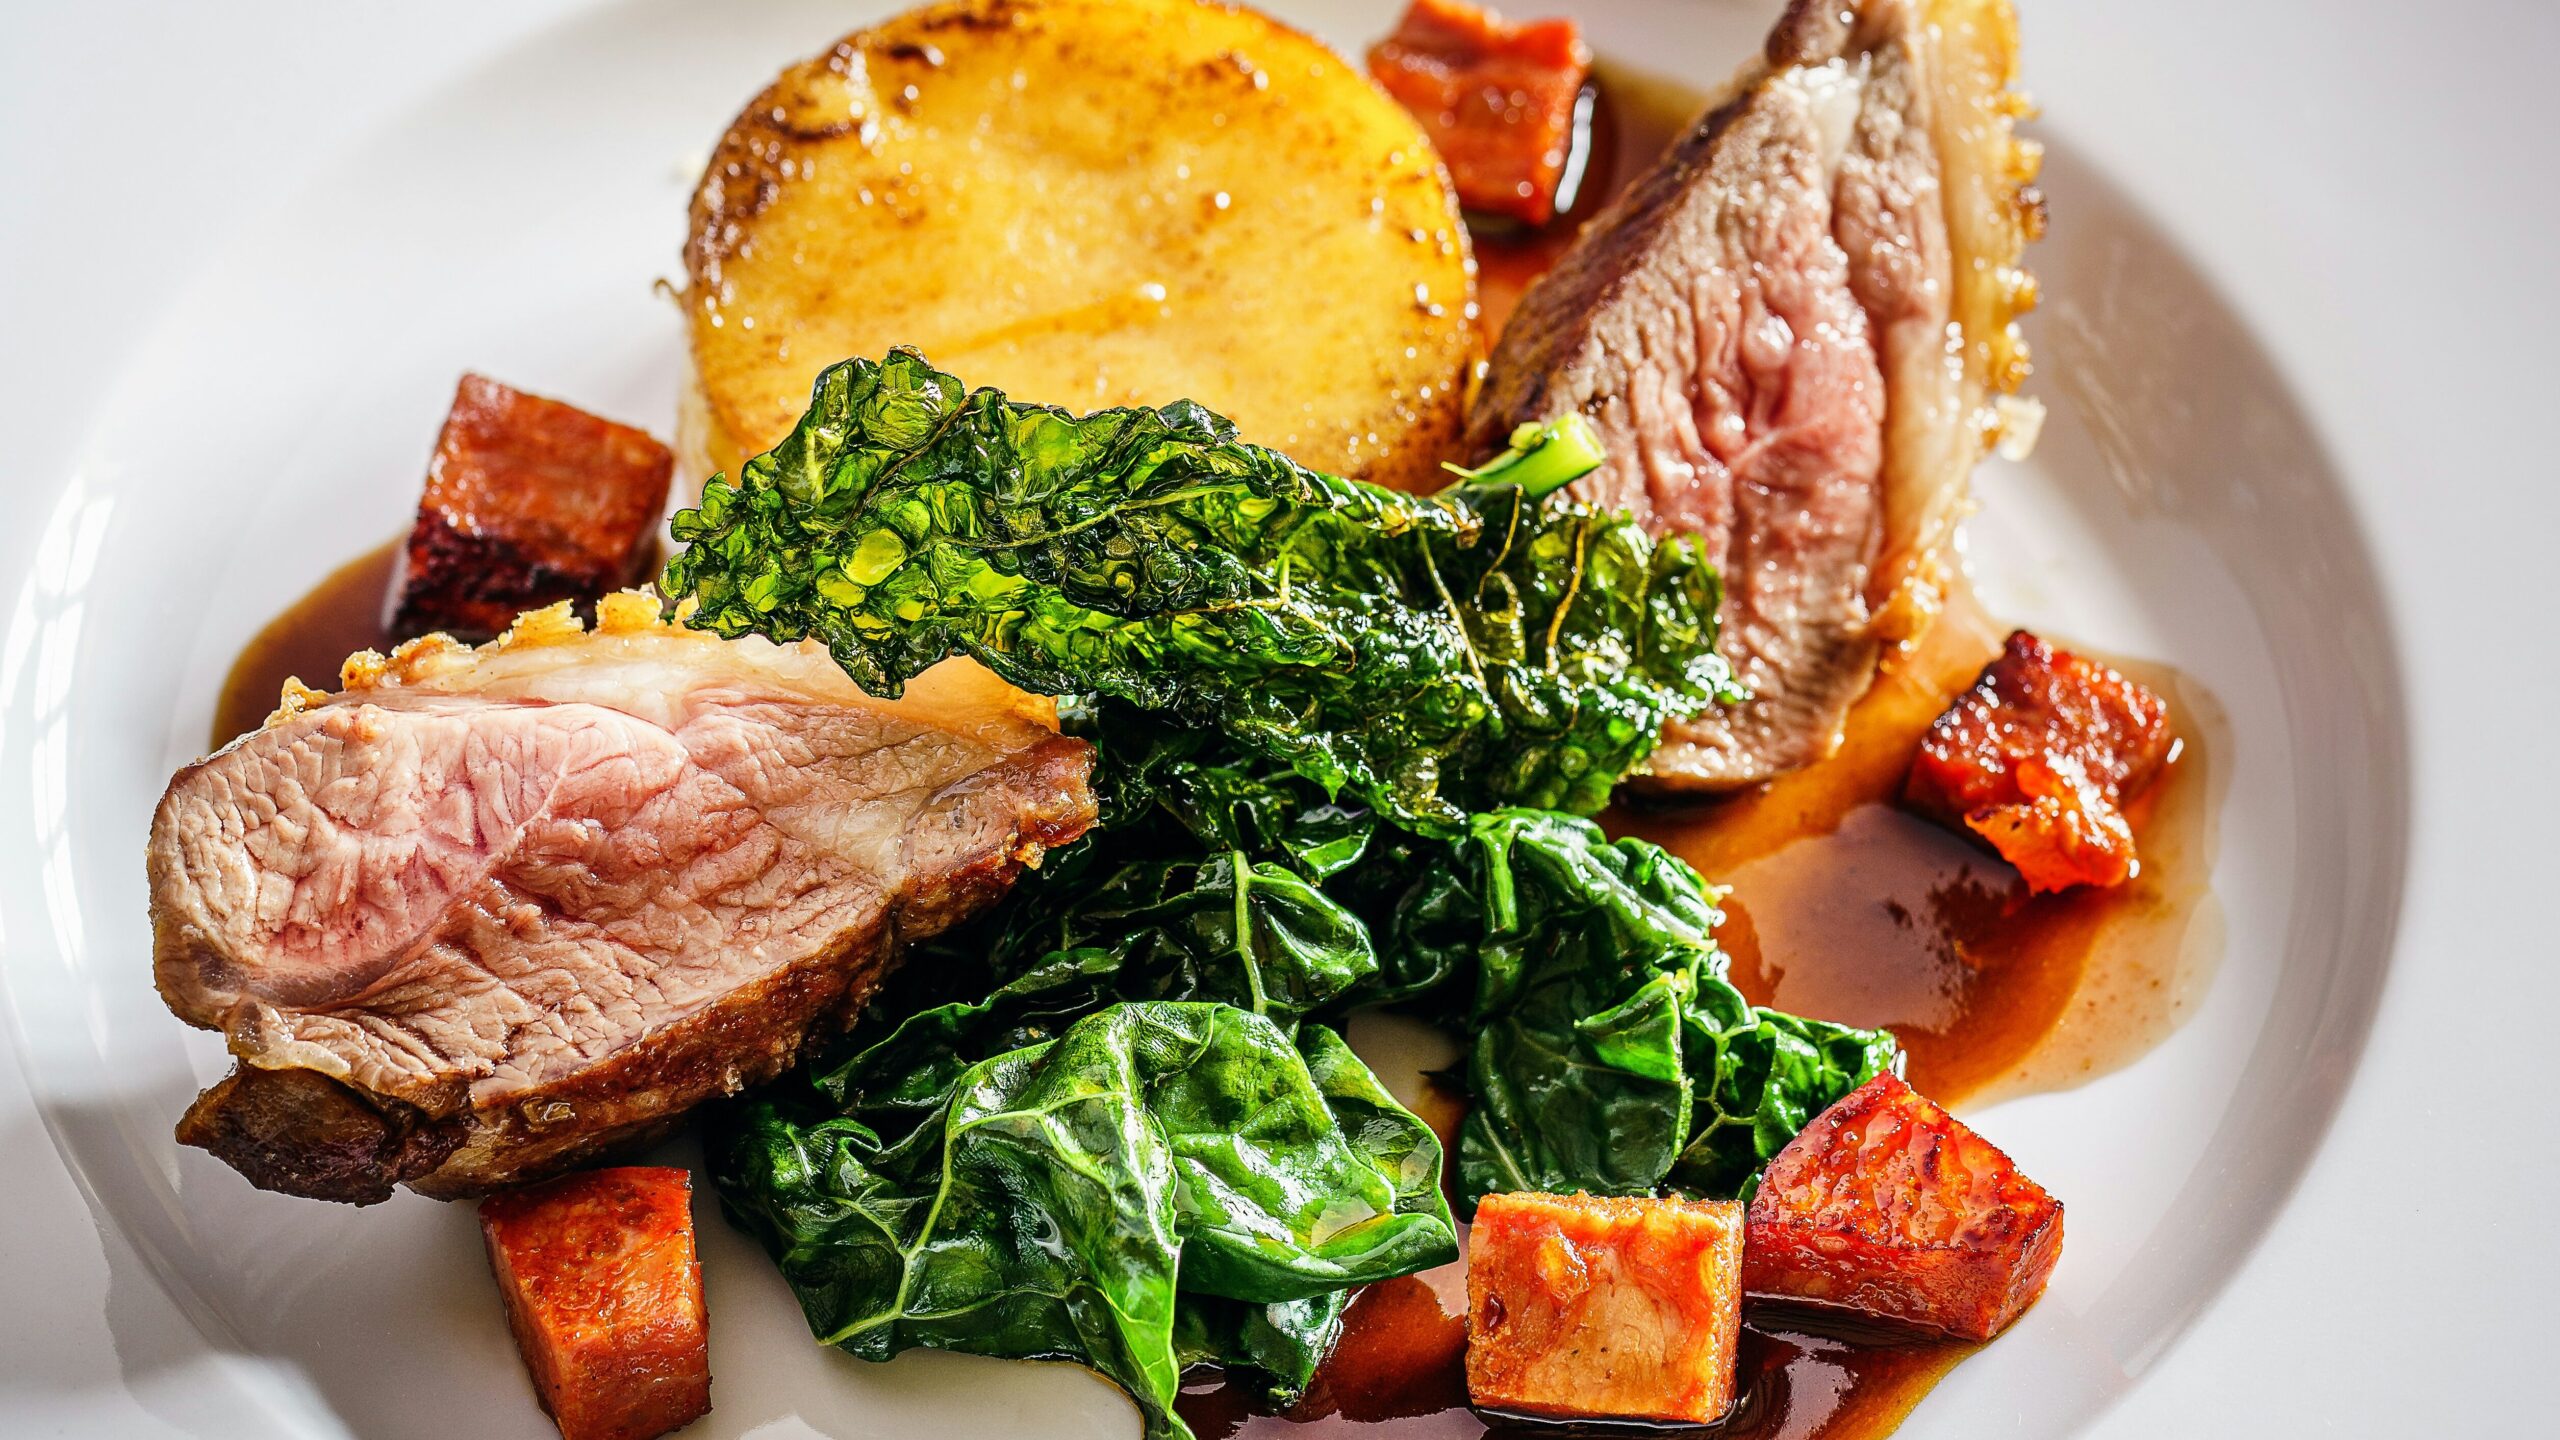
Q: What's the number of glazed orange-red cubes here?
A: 6